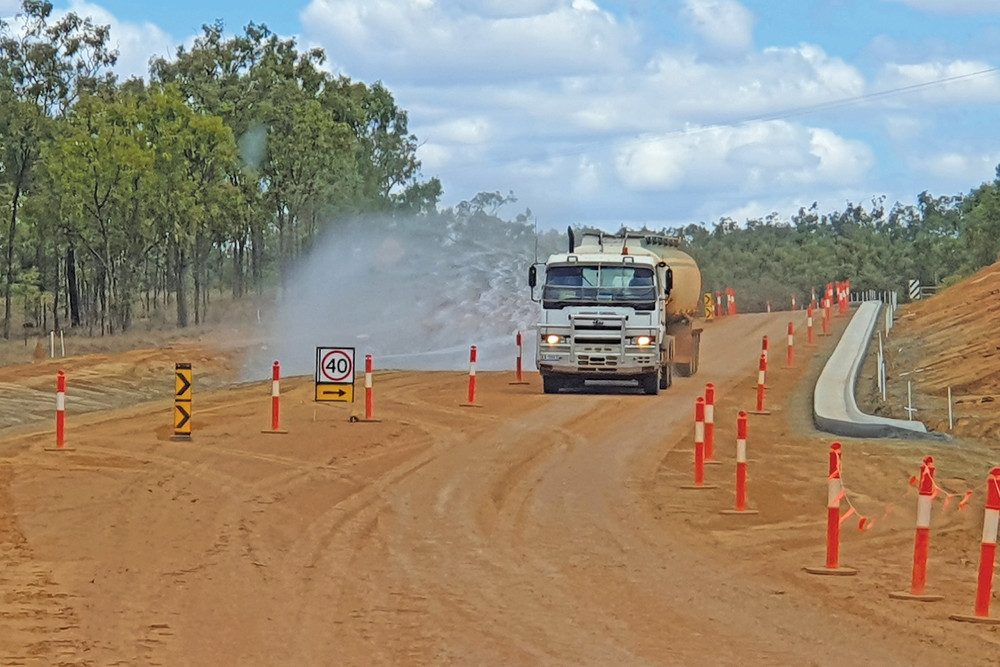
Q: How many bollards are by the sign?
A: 2